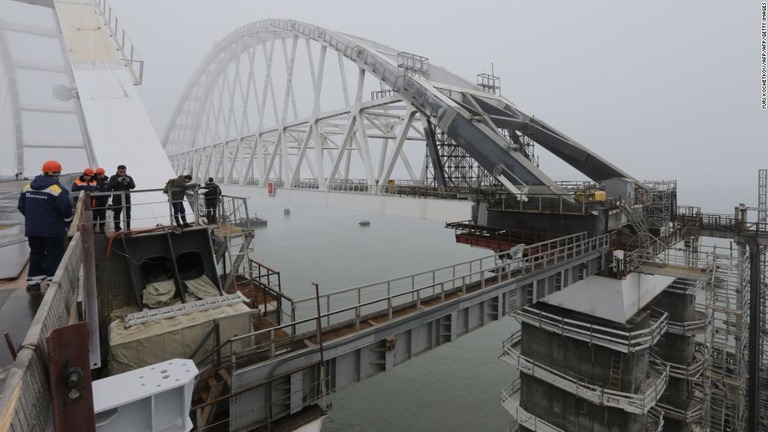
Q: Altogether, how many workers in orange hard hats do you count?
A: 3